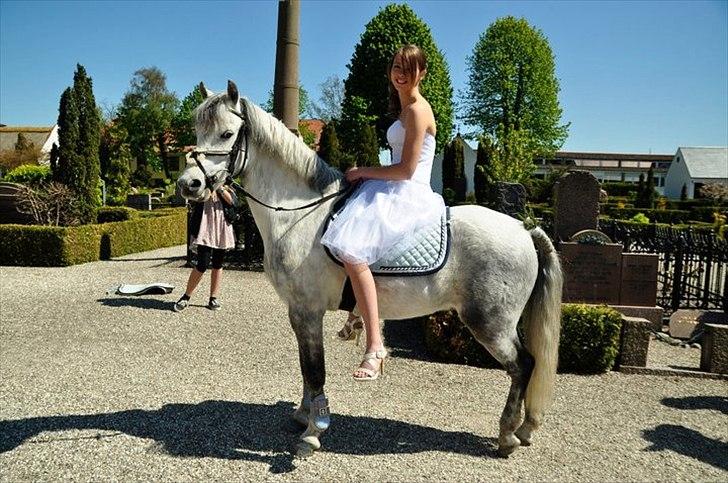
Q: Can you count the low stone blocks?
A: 2